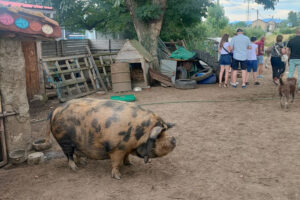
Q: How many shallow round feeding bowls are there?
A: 2